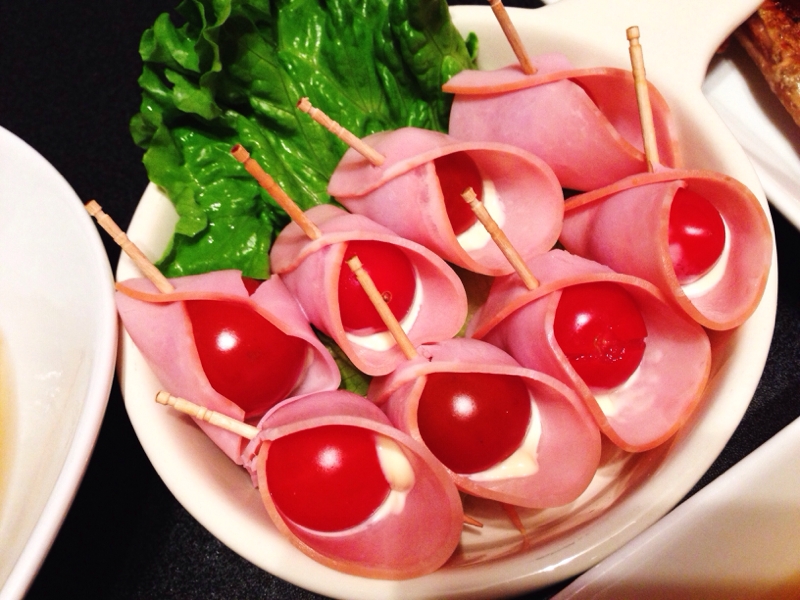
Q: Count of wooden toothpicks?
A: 8